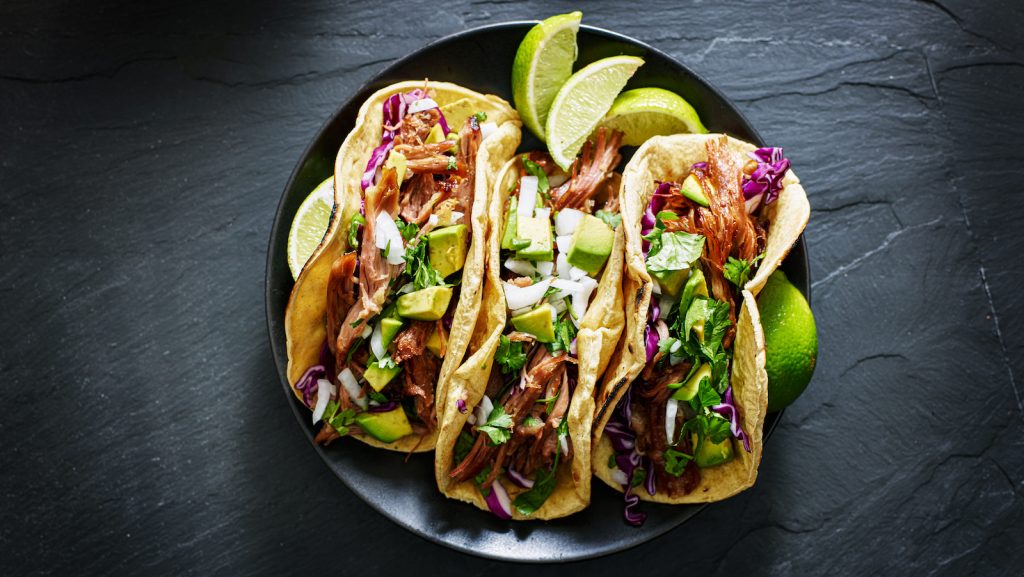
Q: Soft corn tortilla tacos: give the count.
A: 3